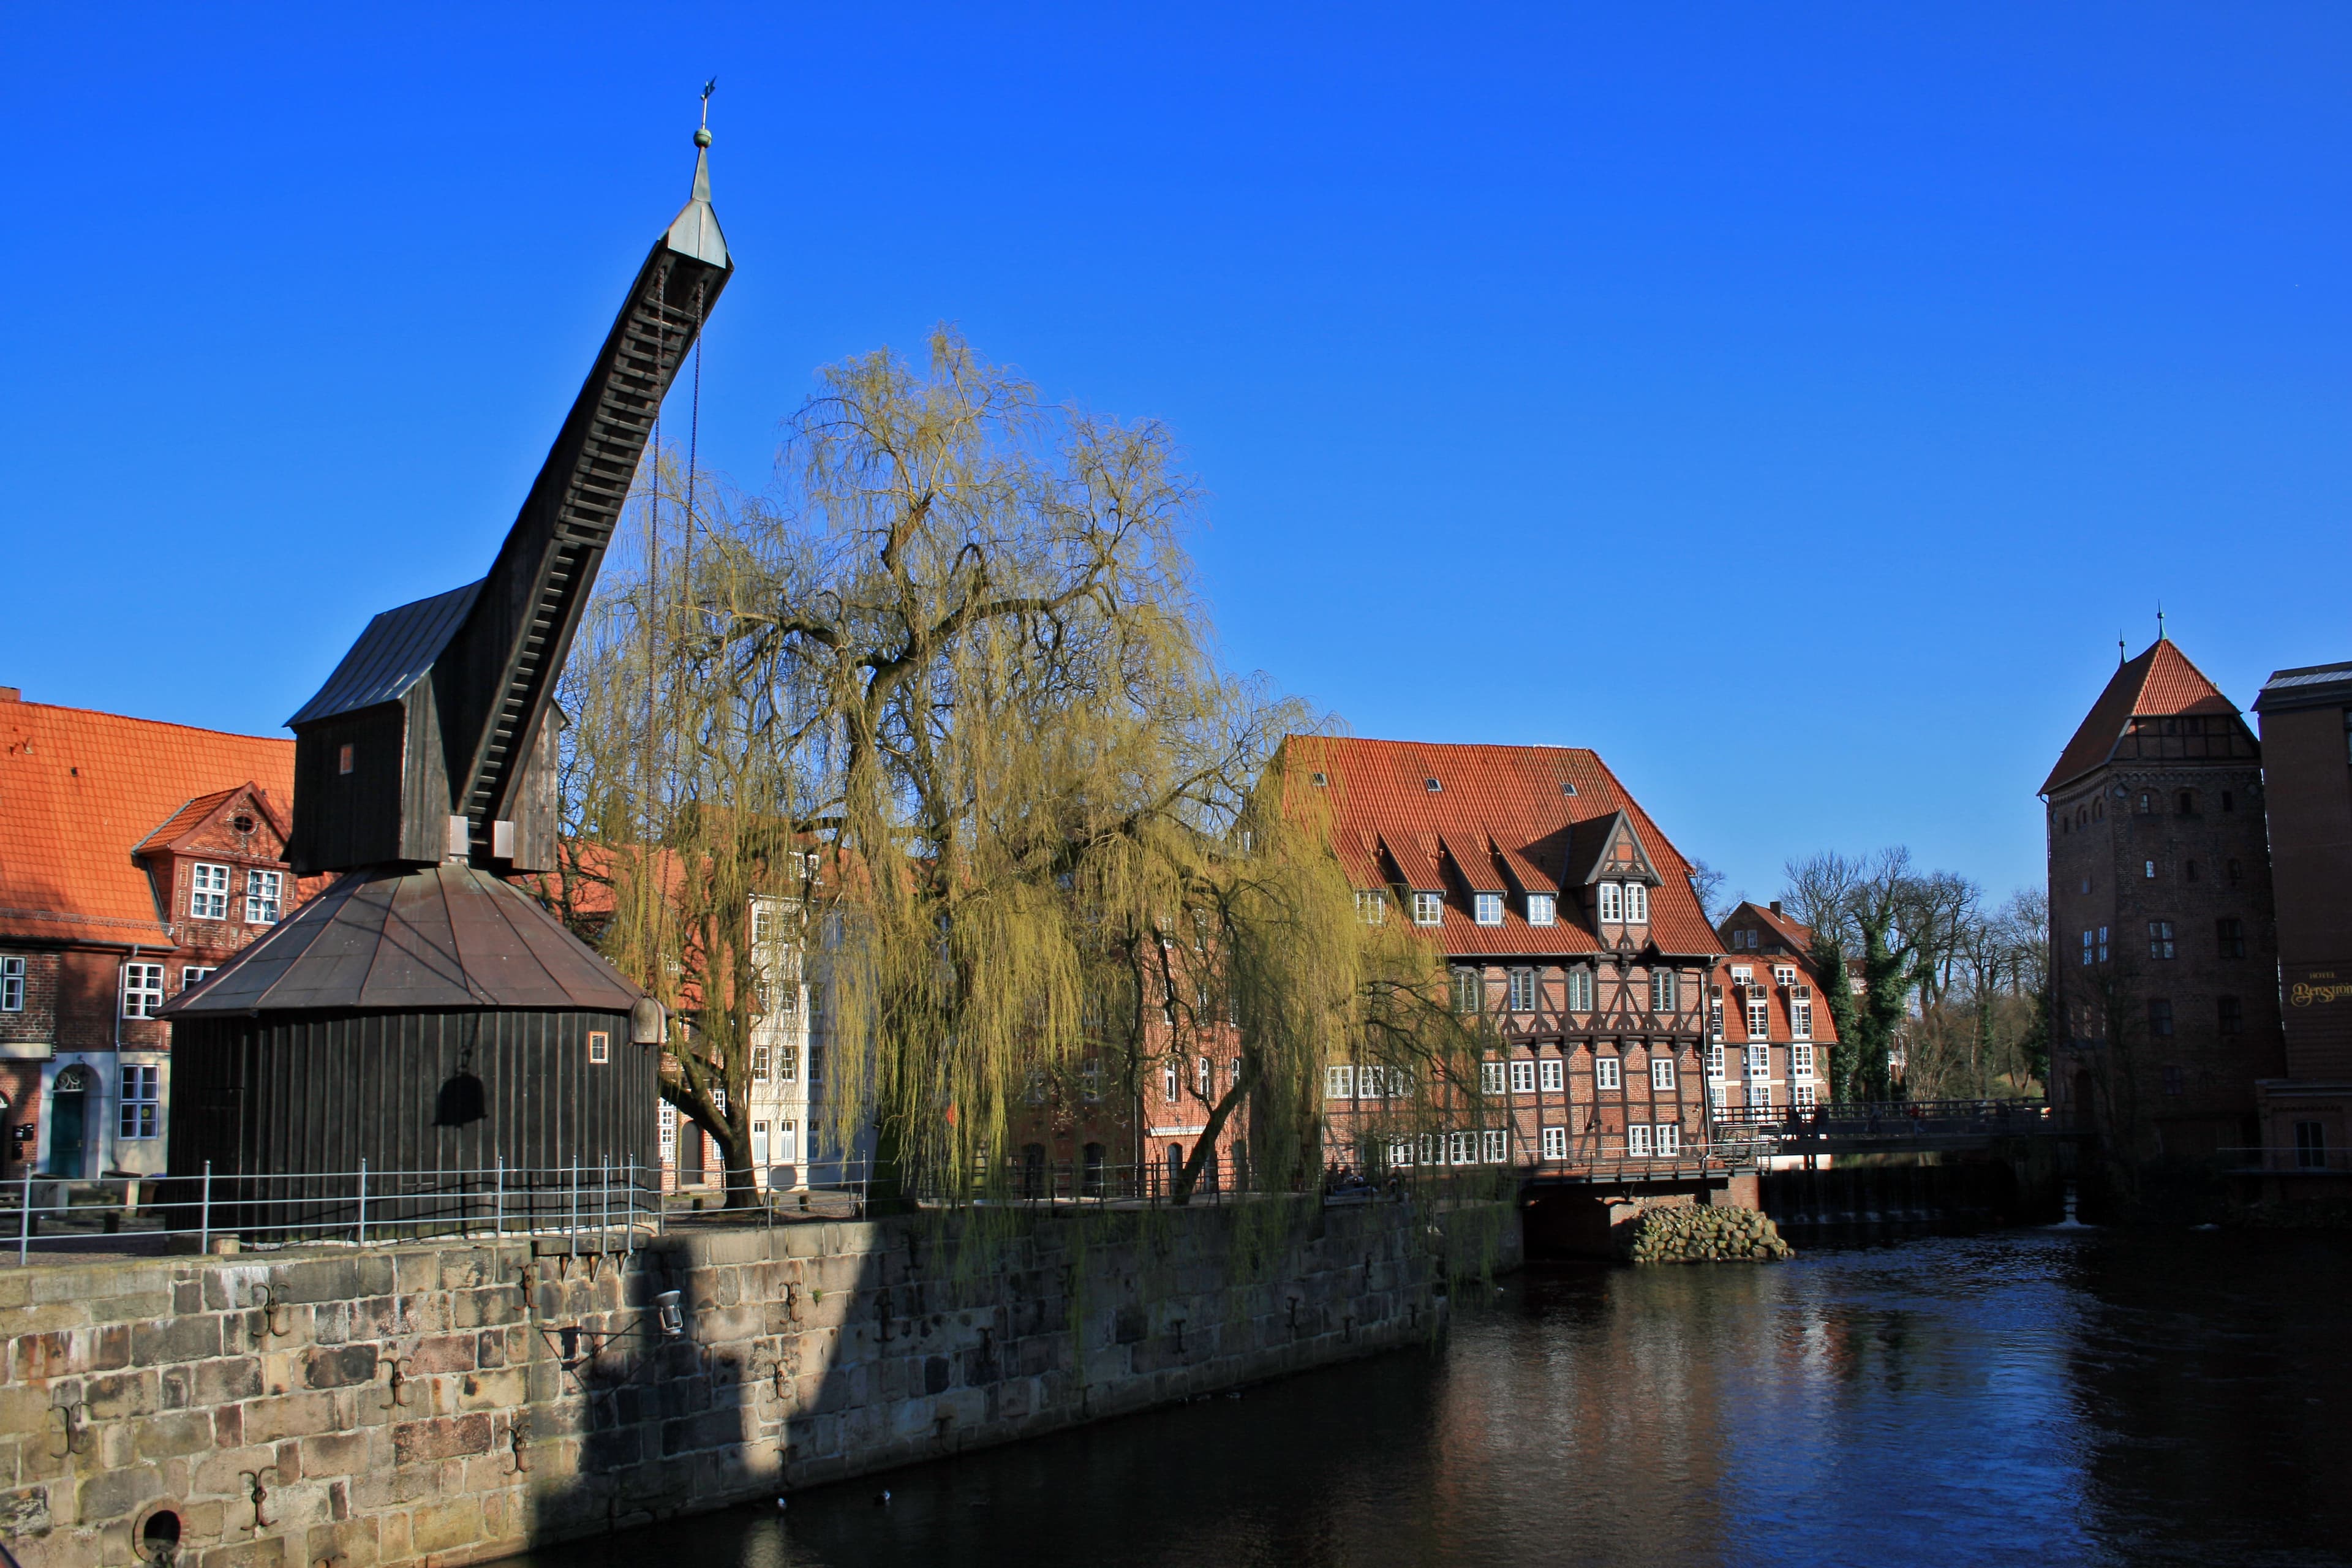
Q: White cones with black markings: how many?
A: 0